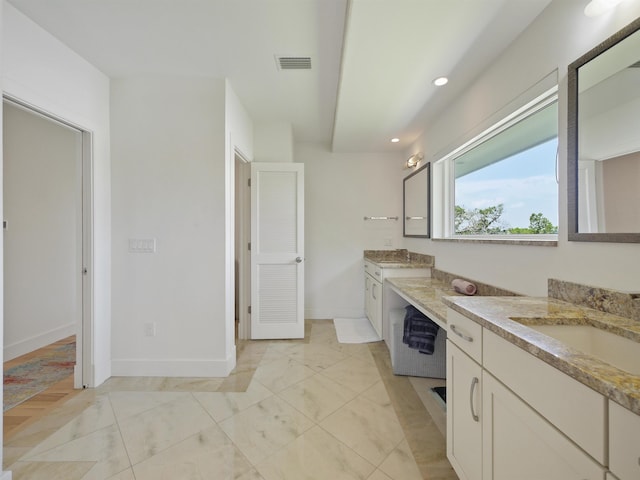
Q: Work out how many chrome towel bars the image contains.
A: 1